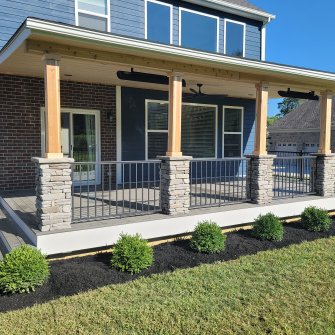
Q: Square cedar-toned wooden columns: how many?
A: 4